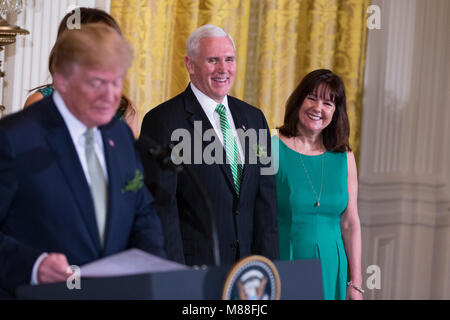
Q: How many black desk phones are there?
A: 0